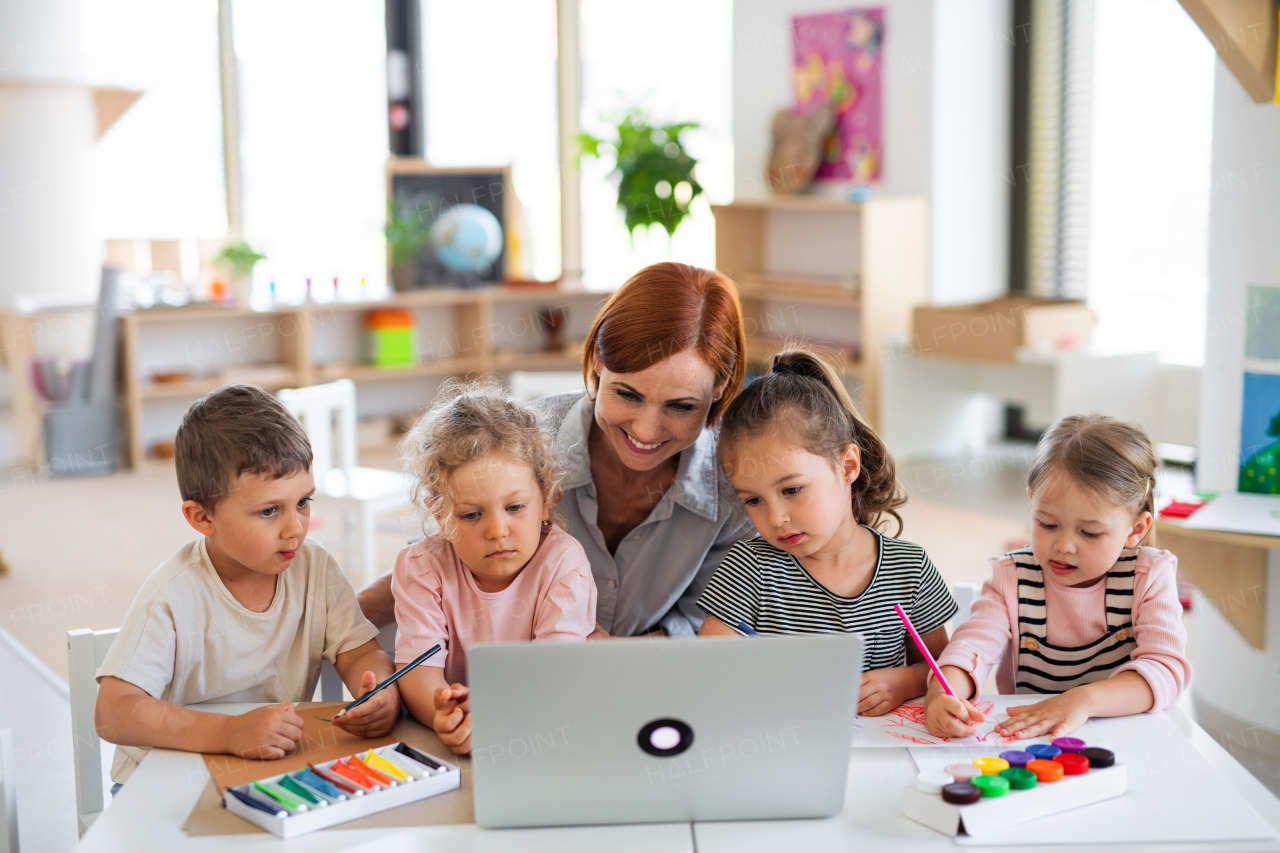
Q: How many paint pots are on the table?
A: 12